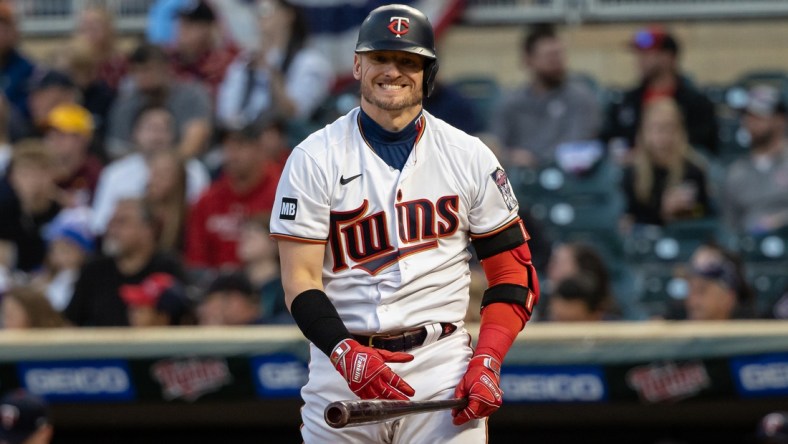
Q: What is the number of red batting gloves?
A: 2